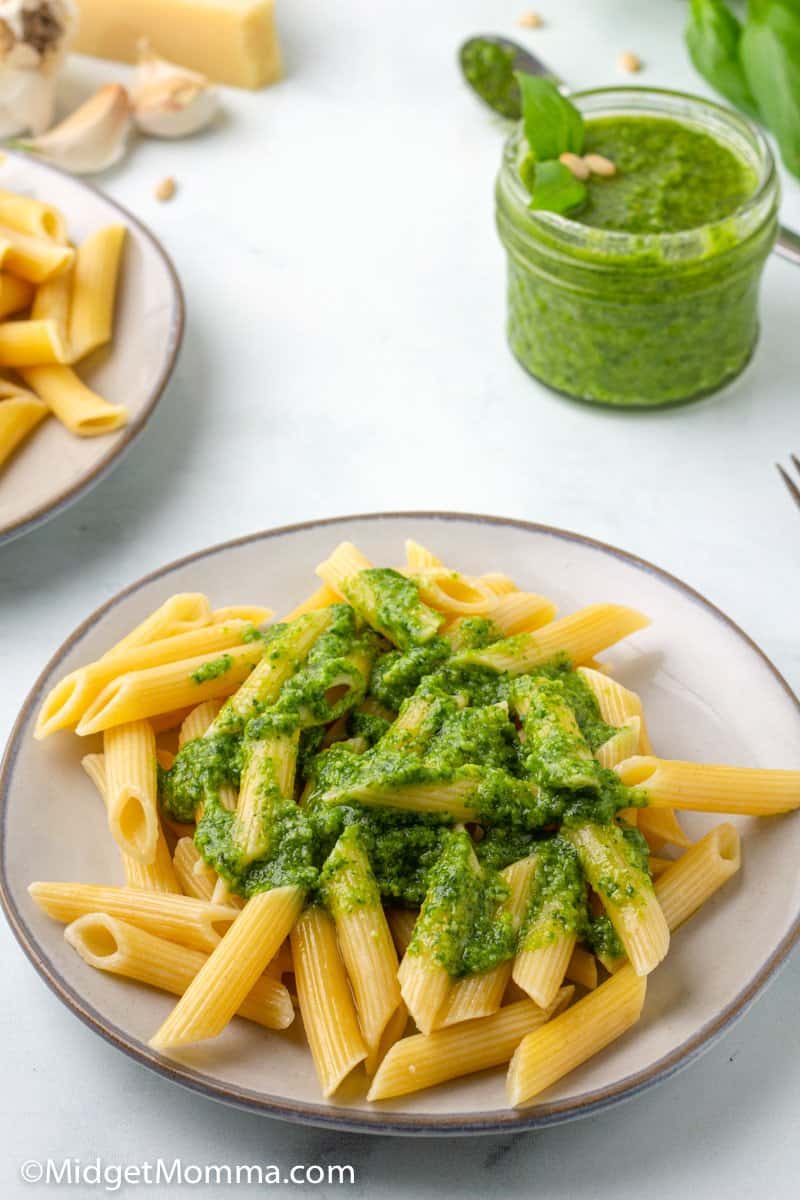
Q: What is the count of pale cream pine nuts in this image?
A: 5